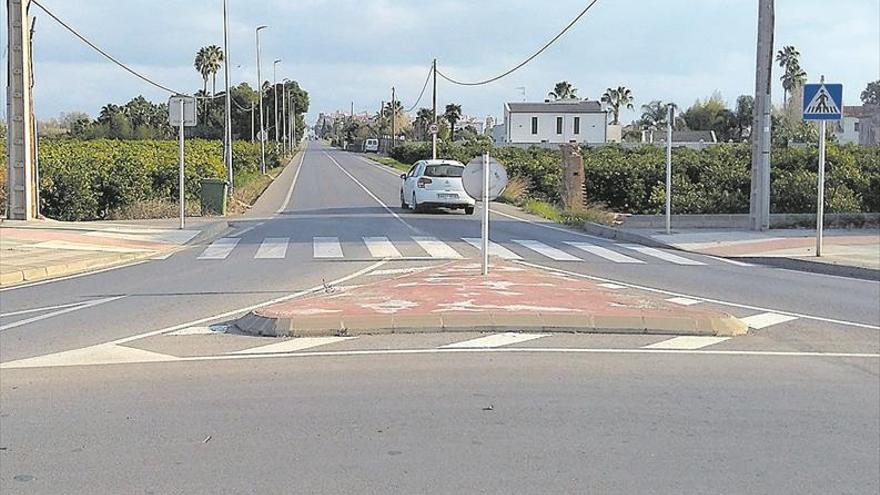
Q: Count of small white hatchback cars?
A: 1